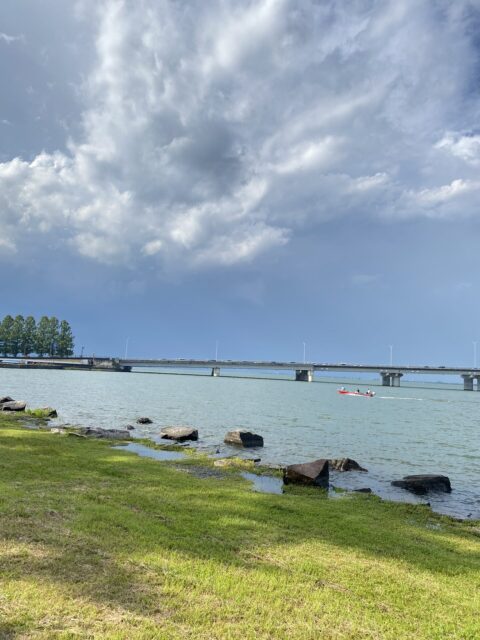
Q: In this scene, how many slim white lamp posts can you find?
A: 5